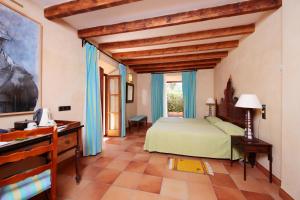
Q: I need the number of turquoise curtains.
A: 4